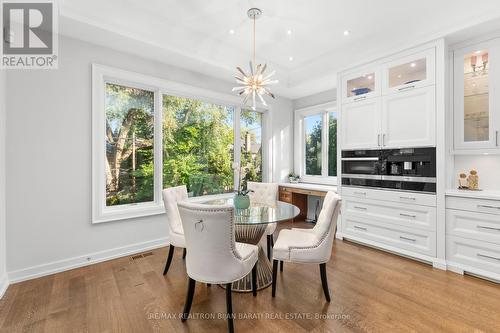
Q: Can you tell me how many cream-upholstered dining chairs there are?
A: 4